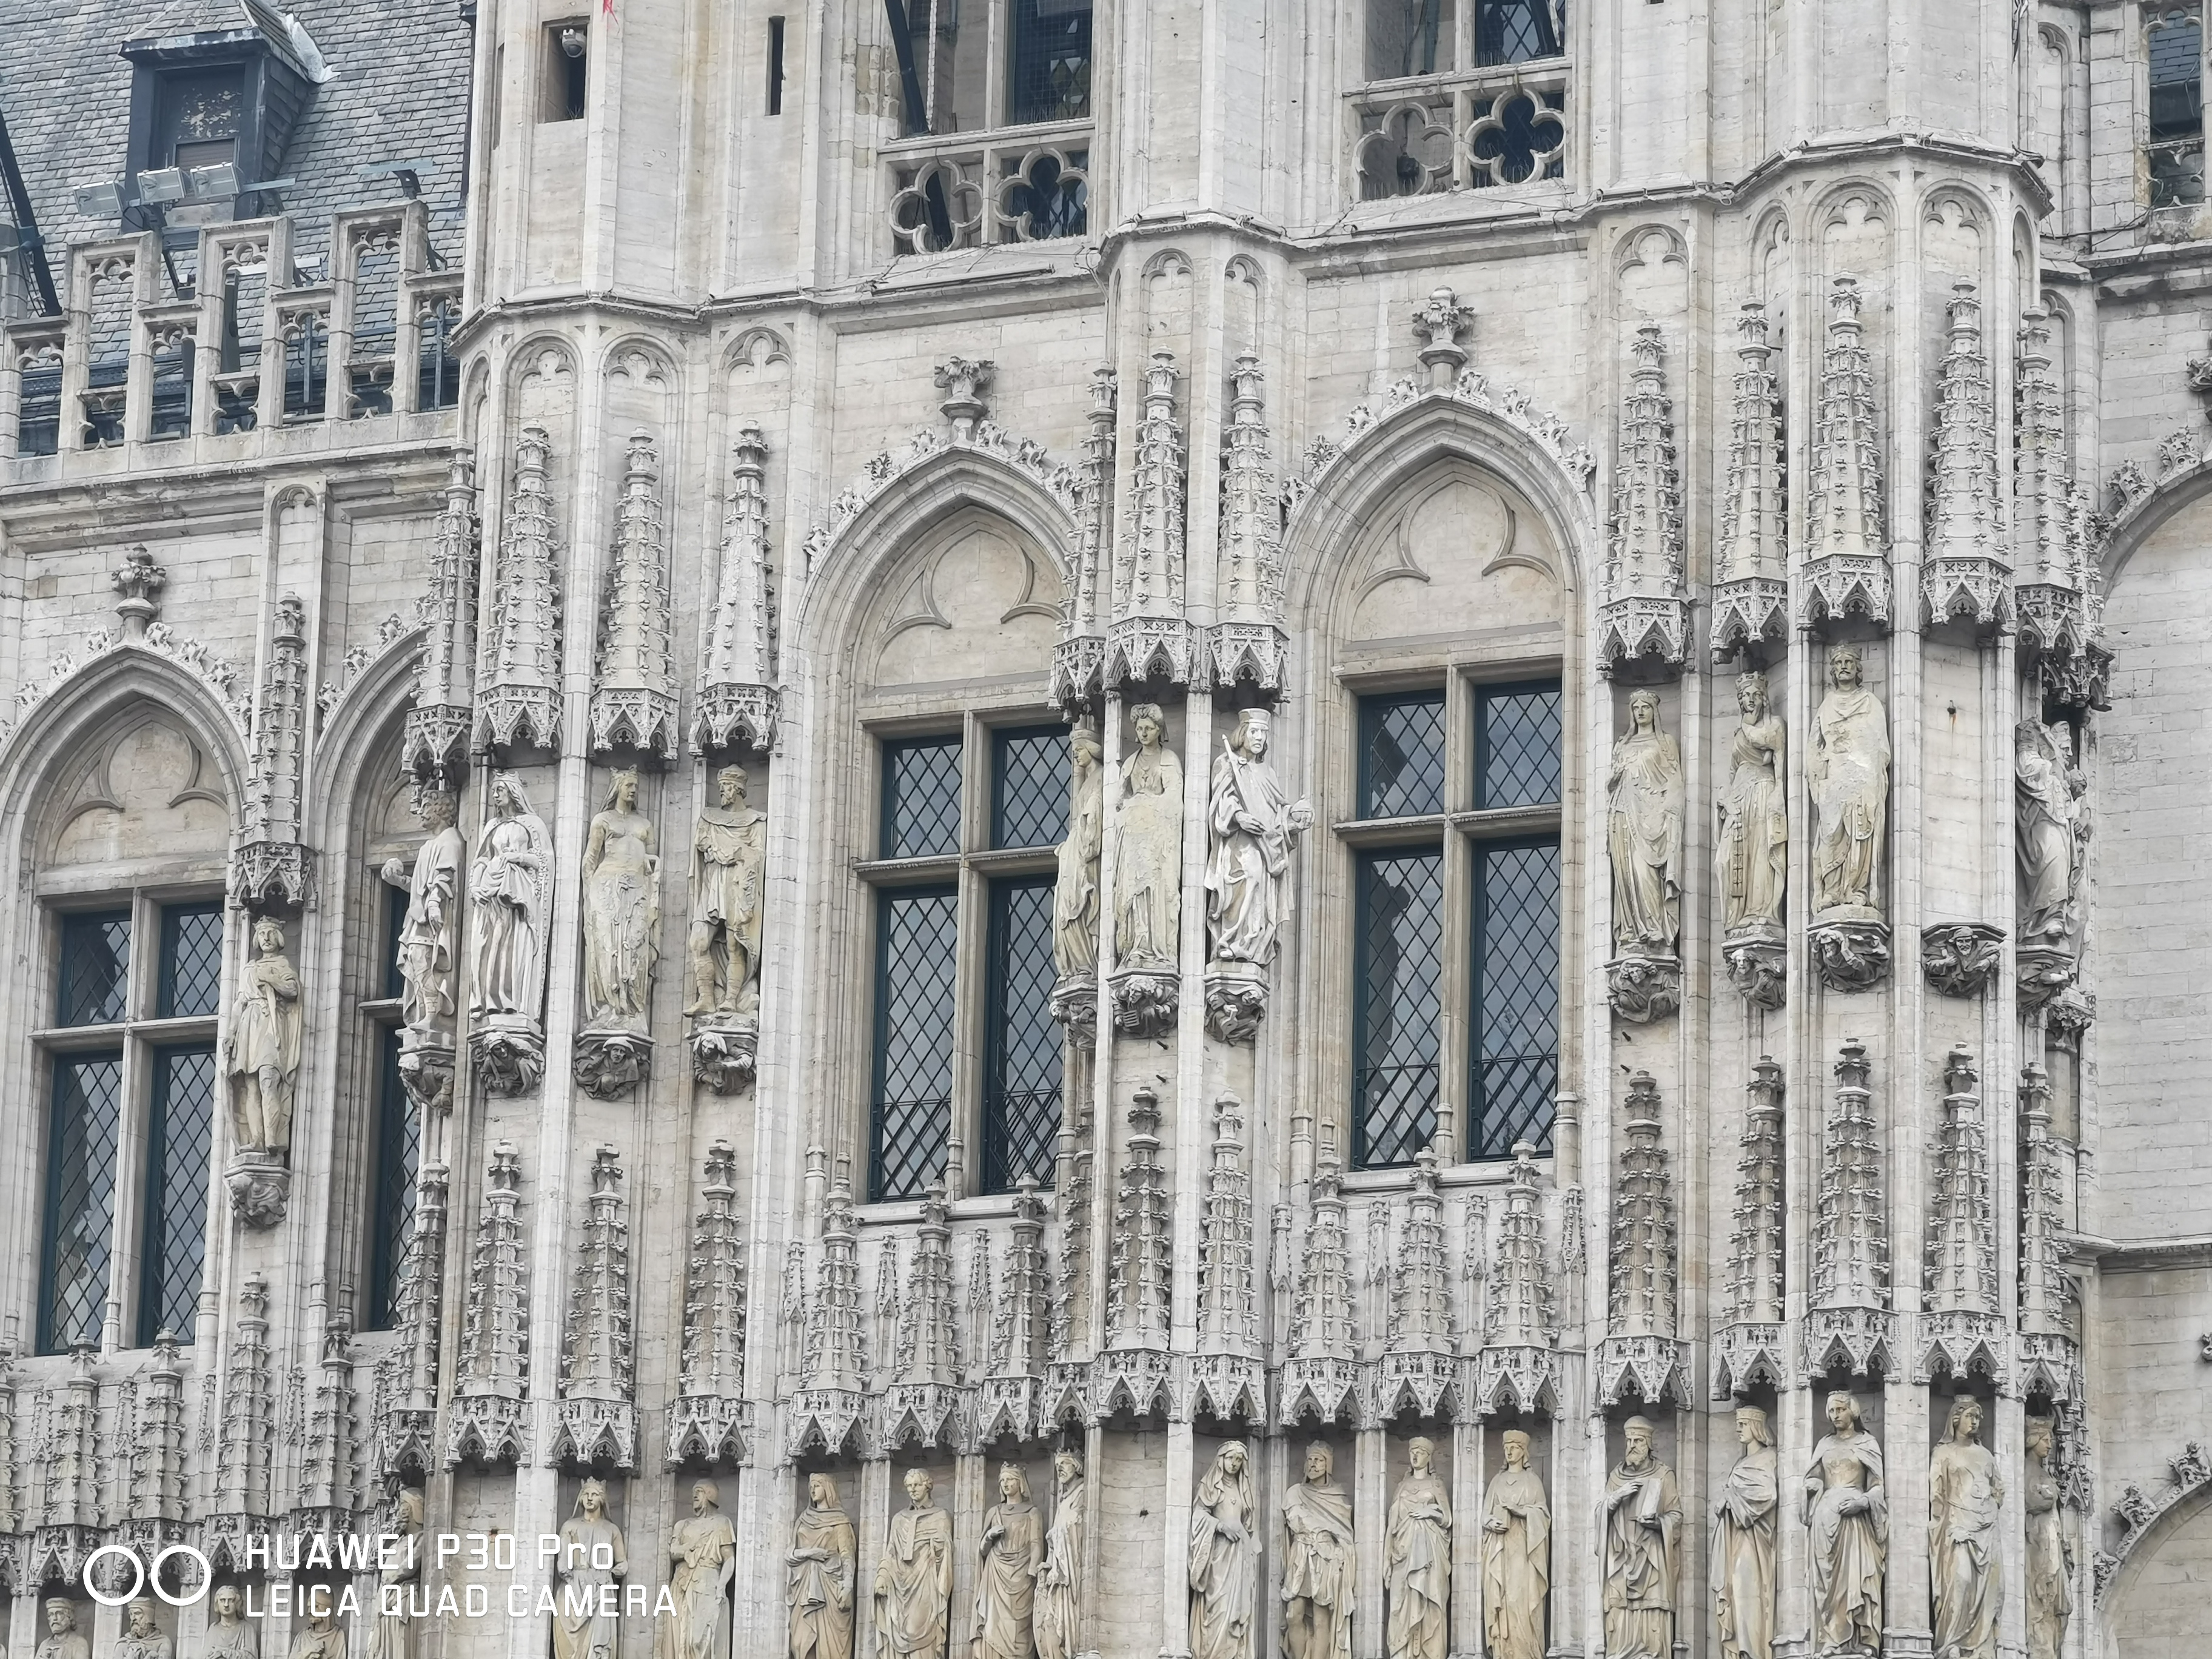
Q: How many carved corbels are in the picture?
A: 13